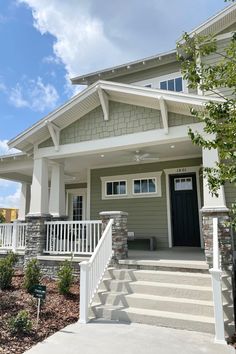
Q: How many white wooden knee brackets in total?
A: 3